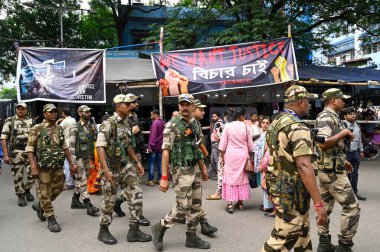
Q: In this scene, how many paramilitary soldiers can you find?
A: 9